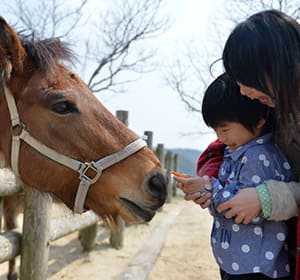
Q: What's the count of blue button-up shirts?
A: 1